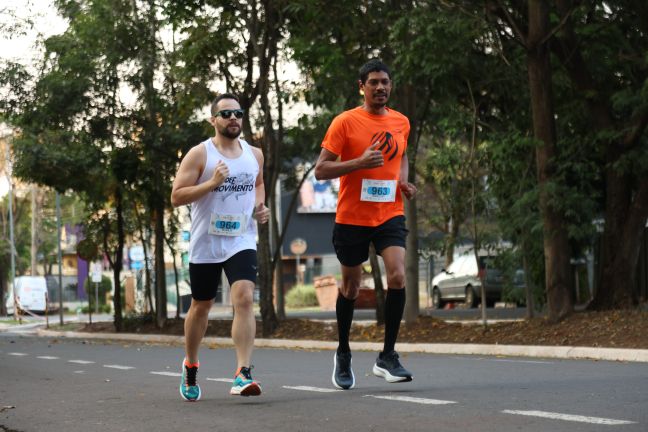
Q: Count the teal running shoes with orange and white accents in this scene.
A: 2